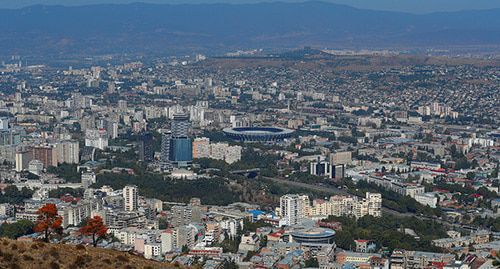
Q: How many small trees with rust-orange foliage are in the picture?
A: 2